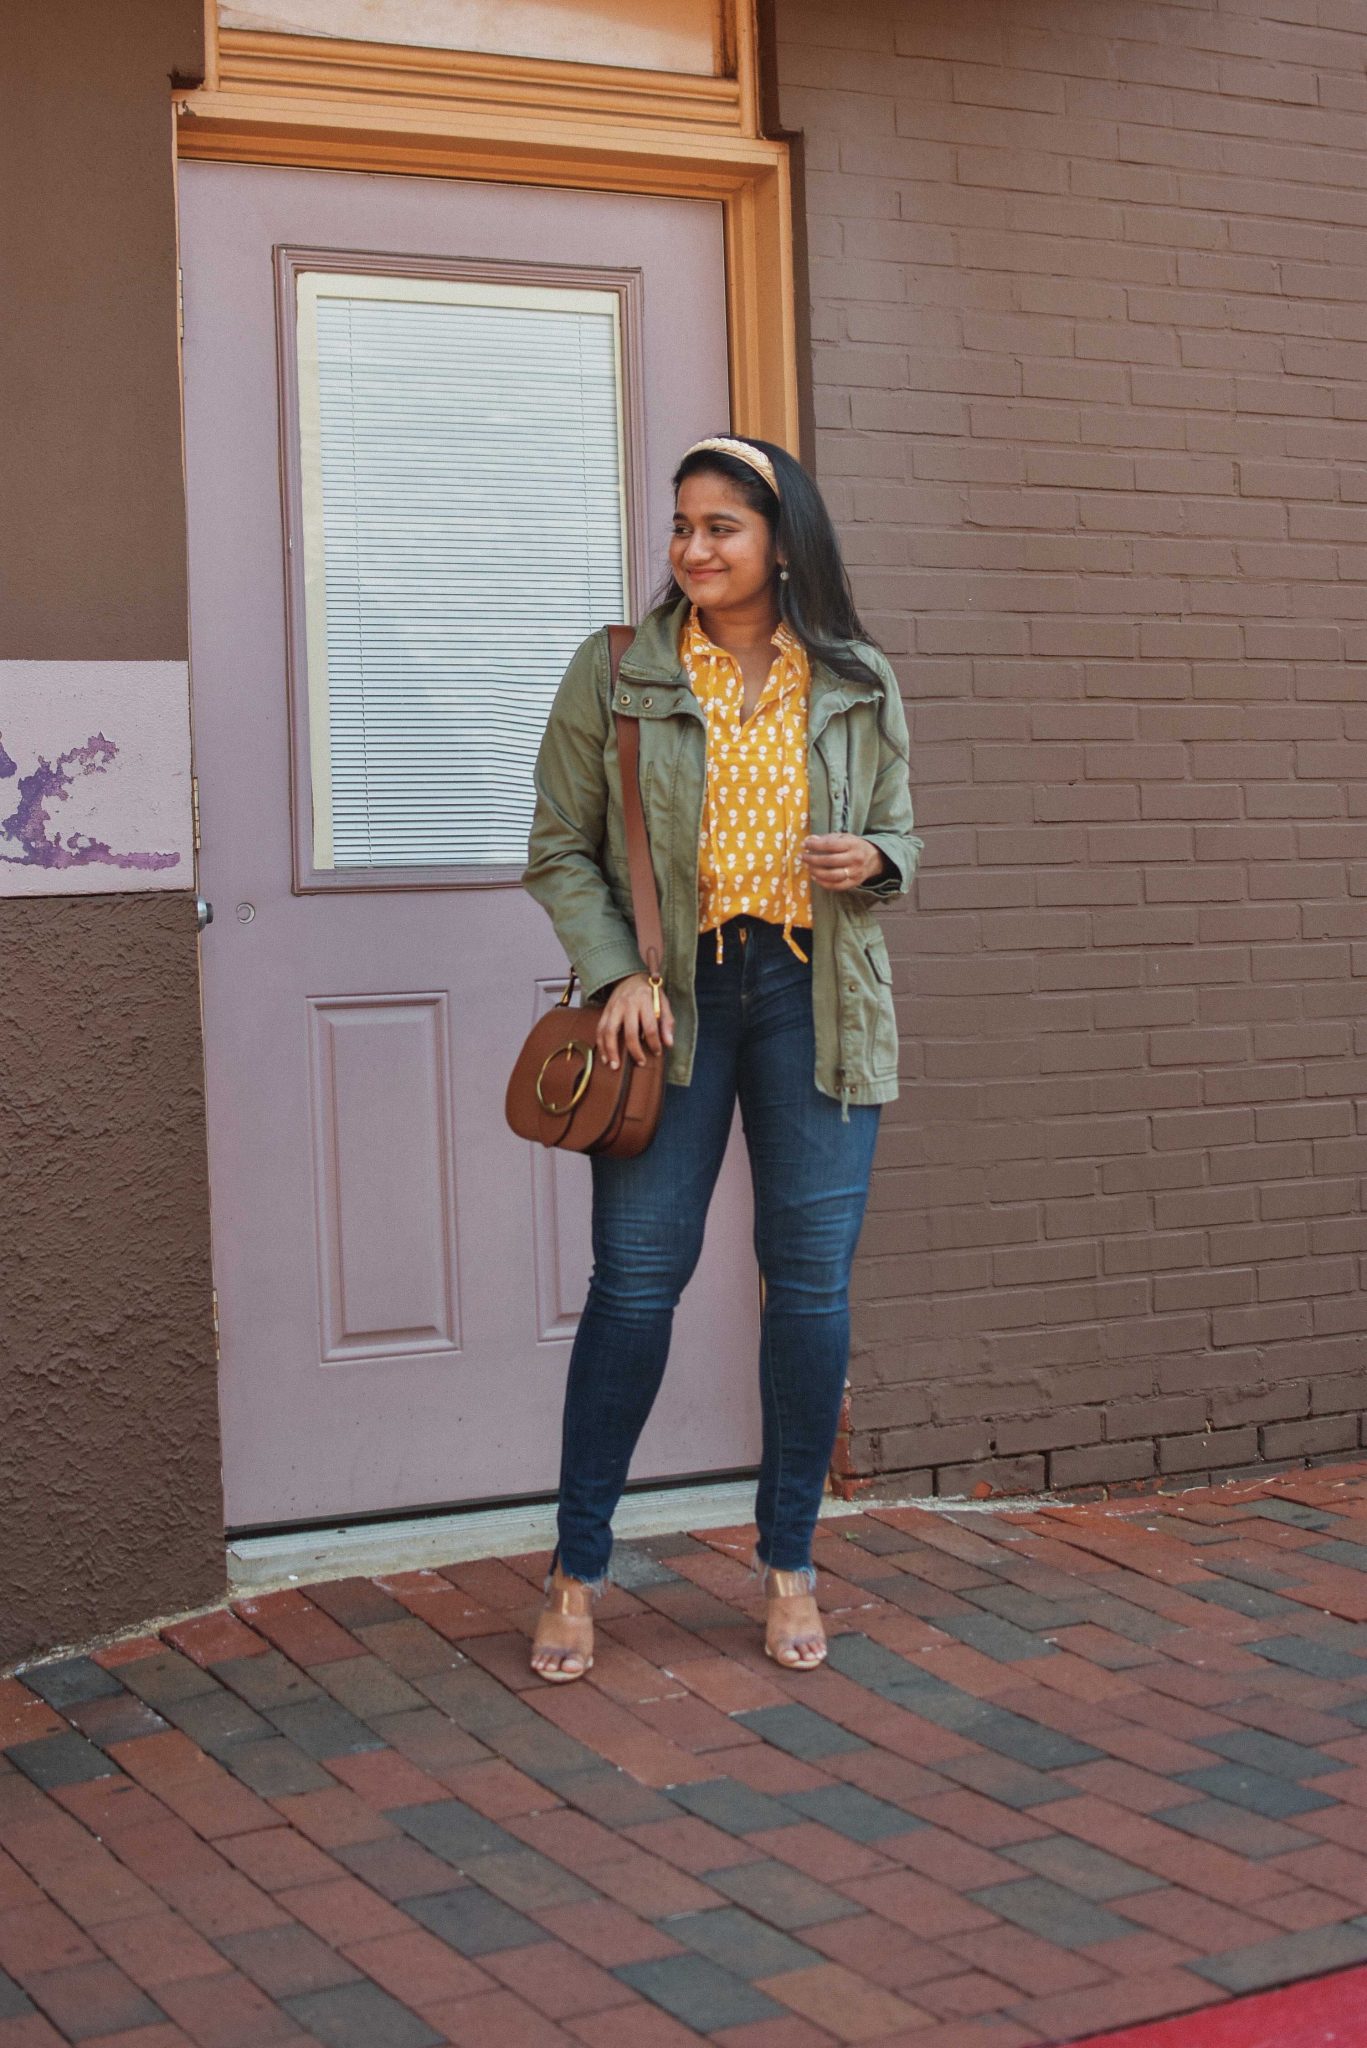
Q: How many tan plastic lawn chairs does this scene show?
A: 0